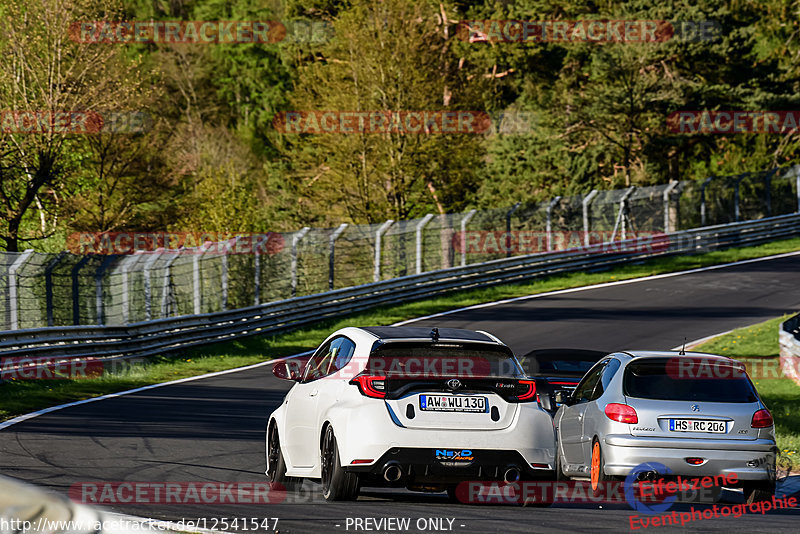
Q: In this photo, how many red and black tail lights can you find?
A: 2